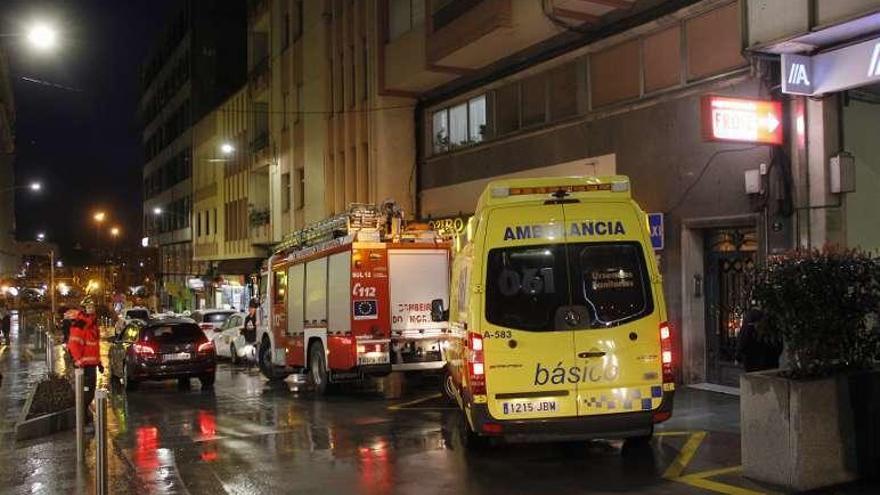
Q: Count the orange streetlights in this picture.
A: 2